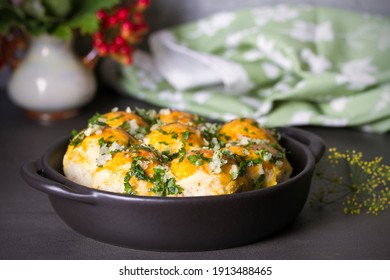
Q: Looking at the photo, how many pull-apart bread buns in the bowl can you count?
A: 8